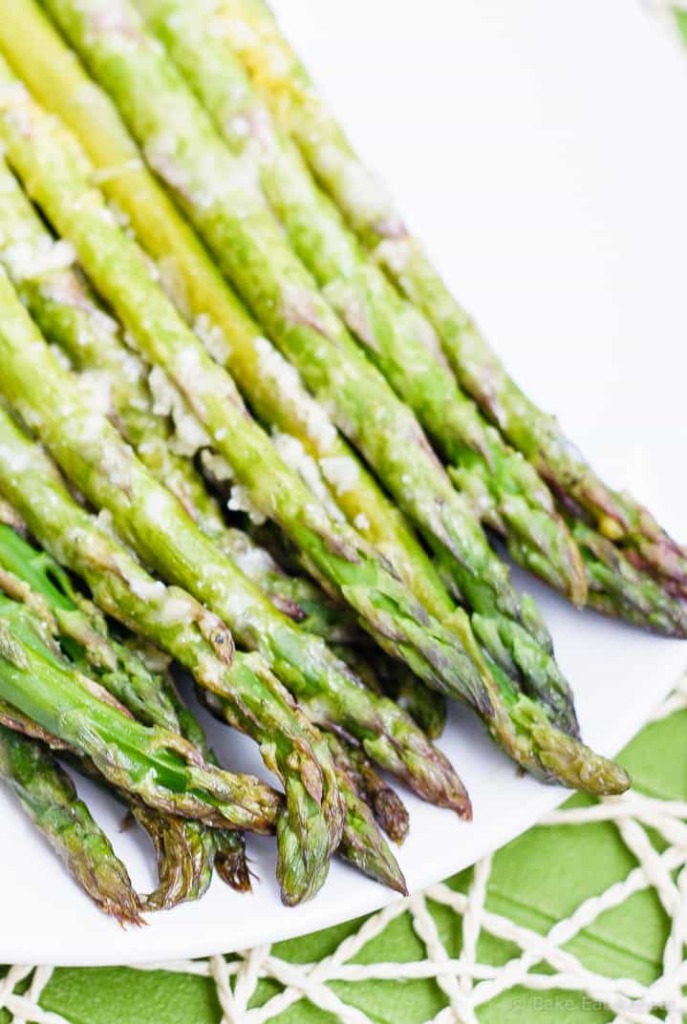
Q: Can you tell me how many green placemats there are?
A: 1